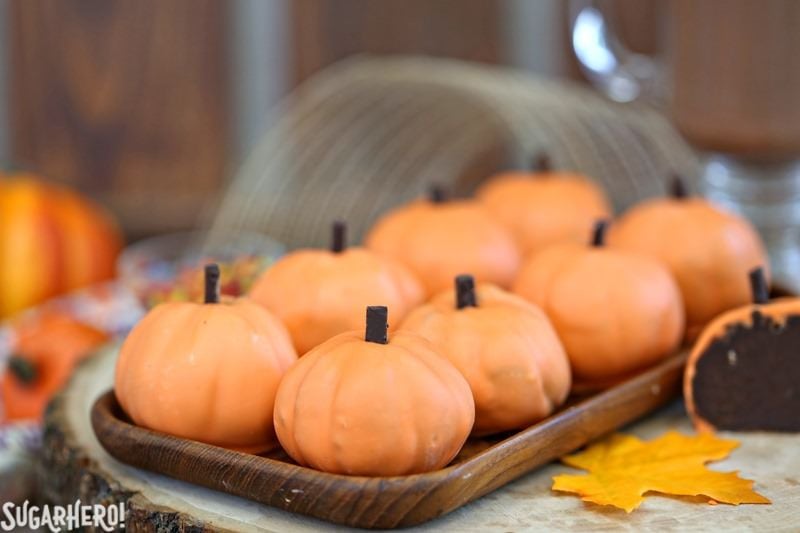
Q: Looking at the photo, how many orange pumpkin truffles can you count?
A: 9